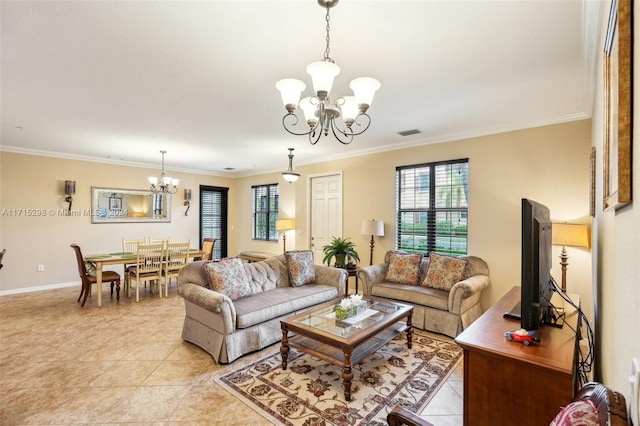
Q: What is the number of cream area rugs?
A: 1